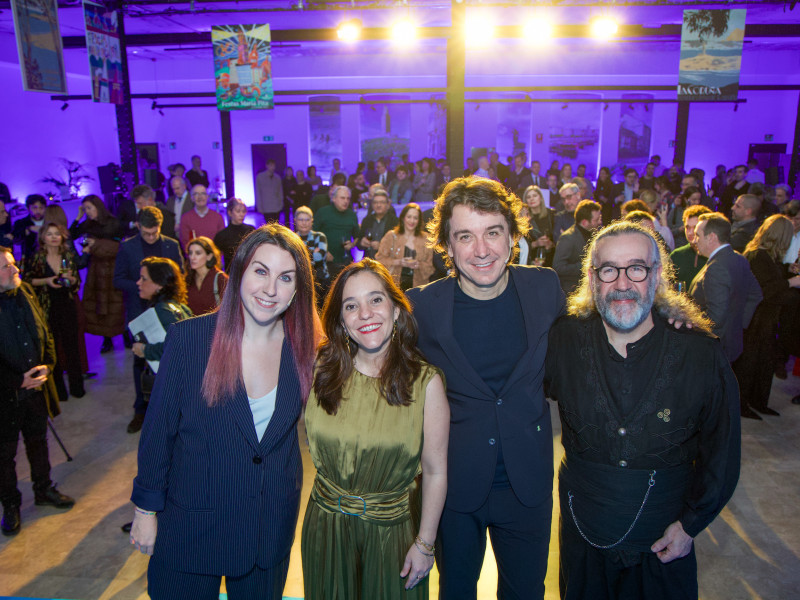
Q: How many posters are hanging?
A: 4